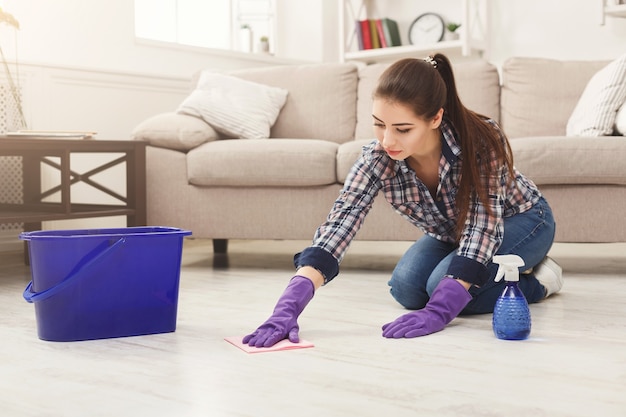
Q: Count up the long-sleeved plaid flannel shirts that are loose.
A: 1